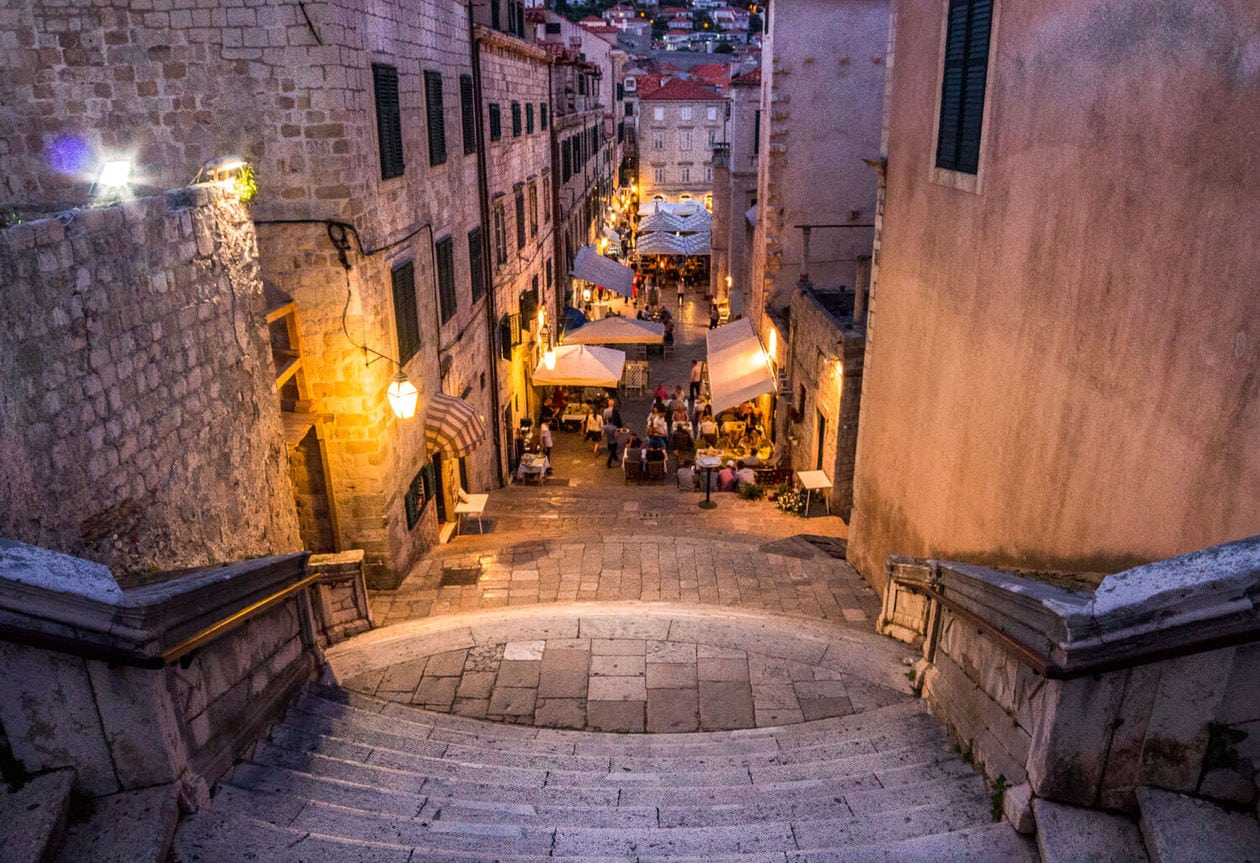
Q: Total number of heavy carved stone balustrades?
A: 2